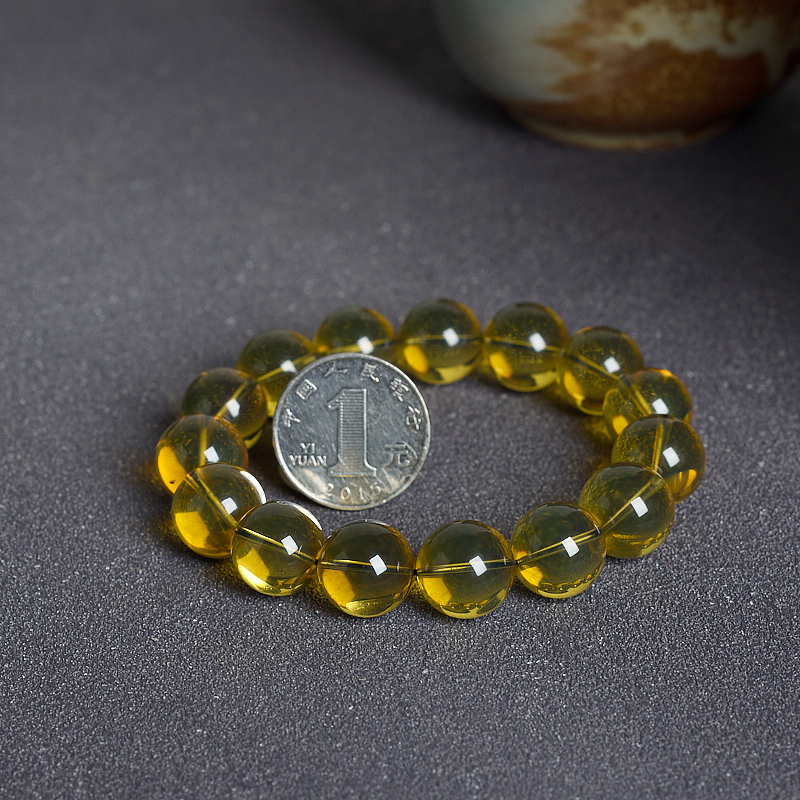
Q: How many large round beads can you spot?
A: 15